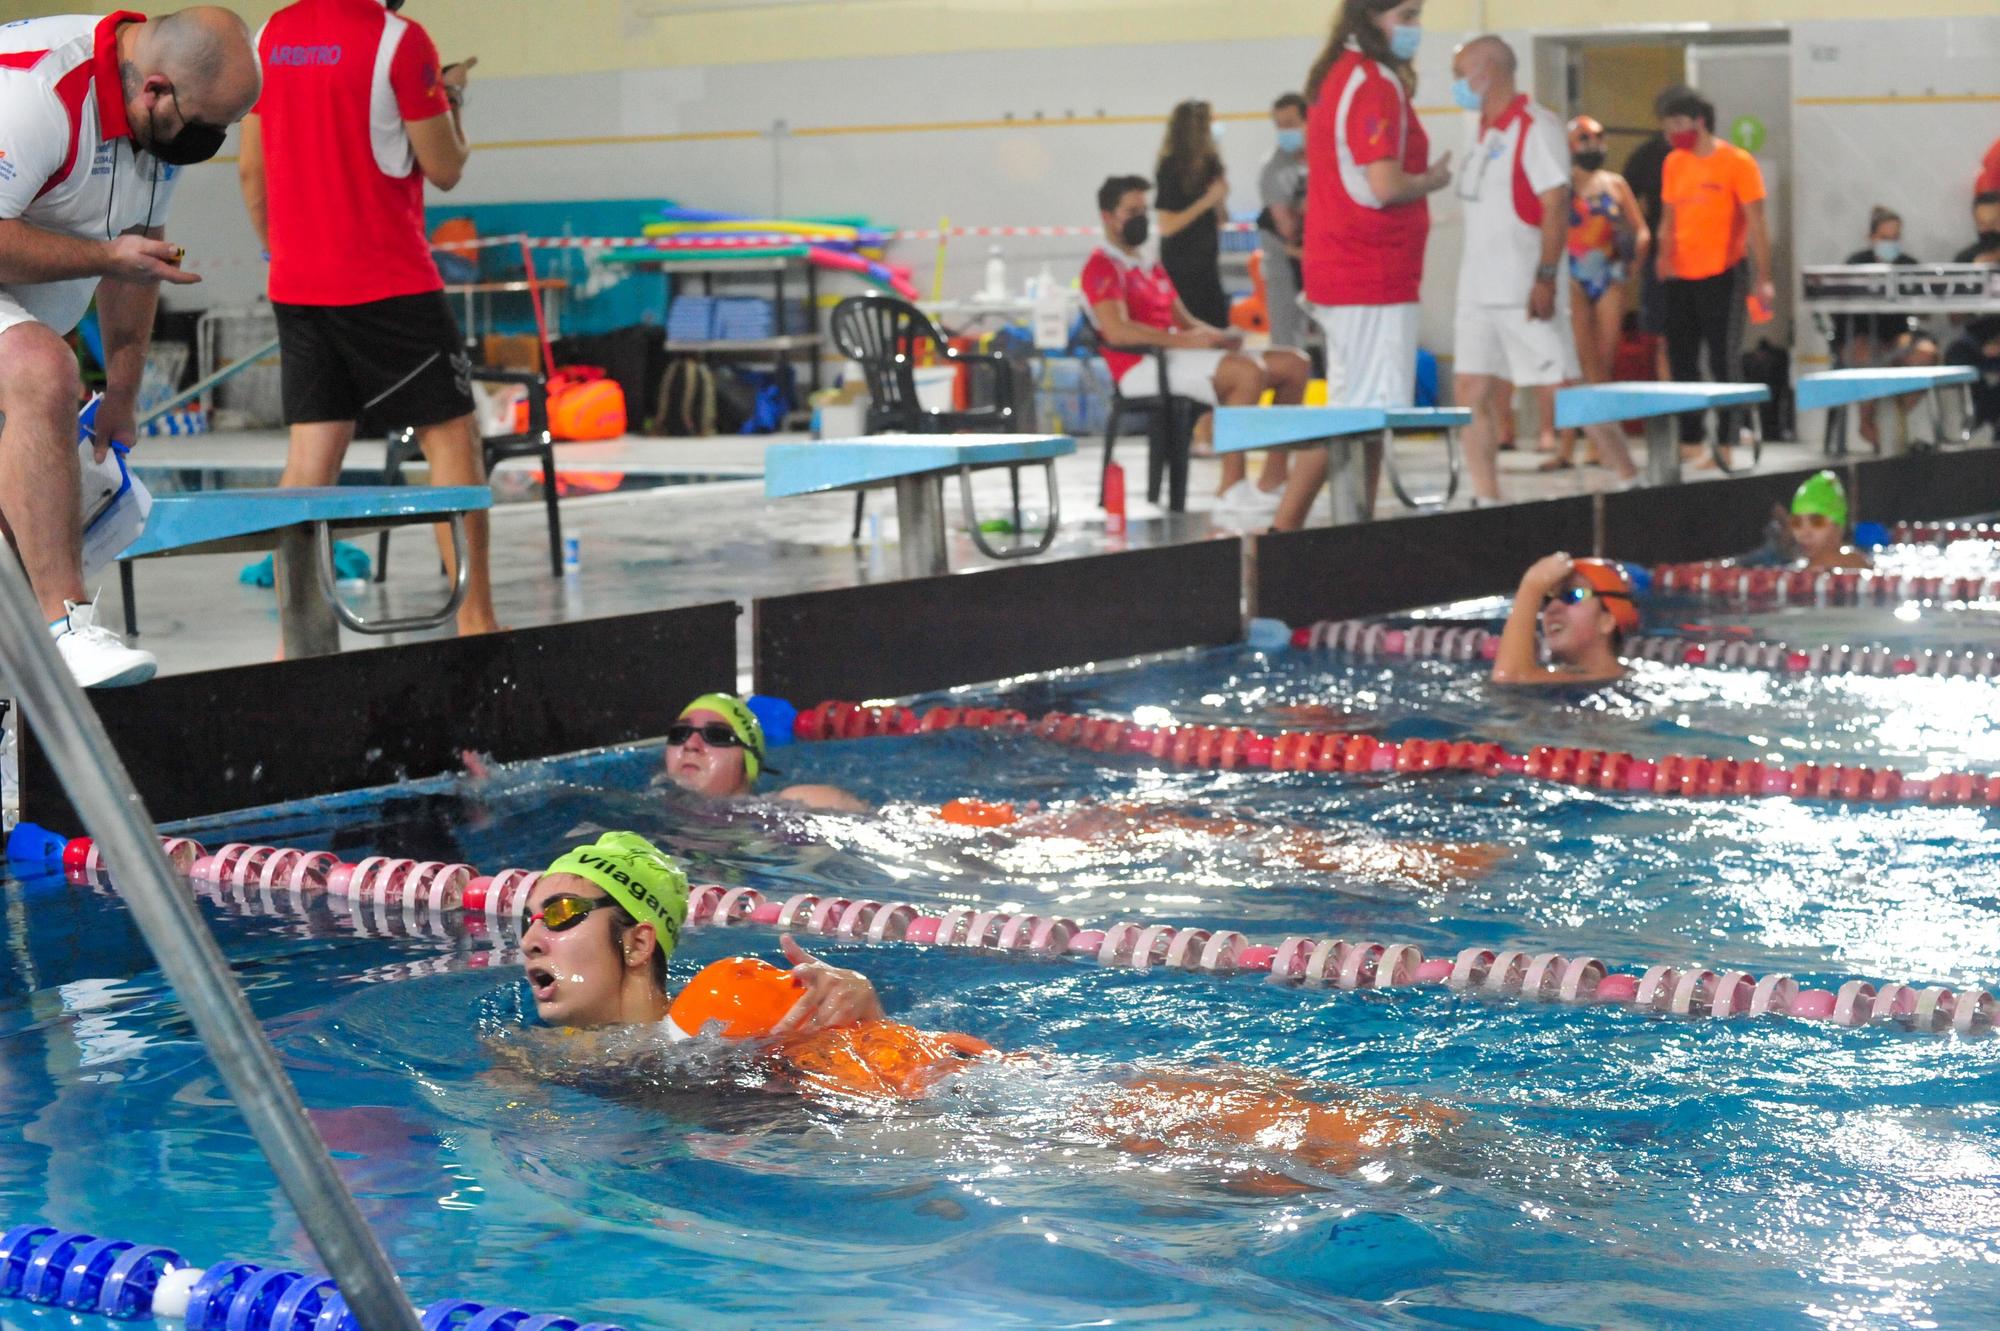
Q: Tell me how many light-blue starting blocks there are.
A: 5